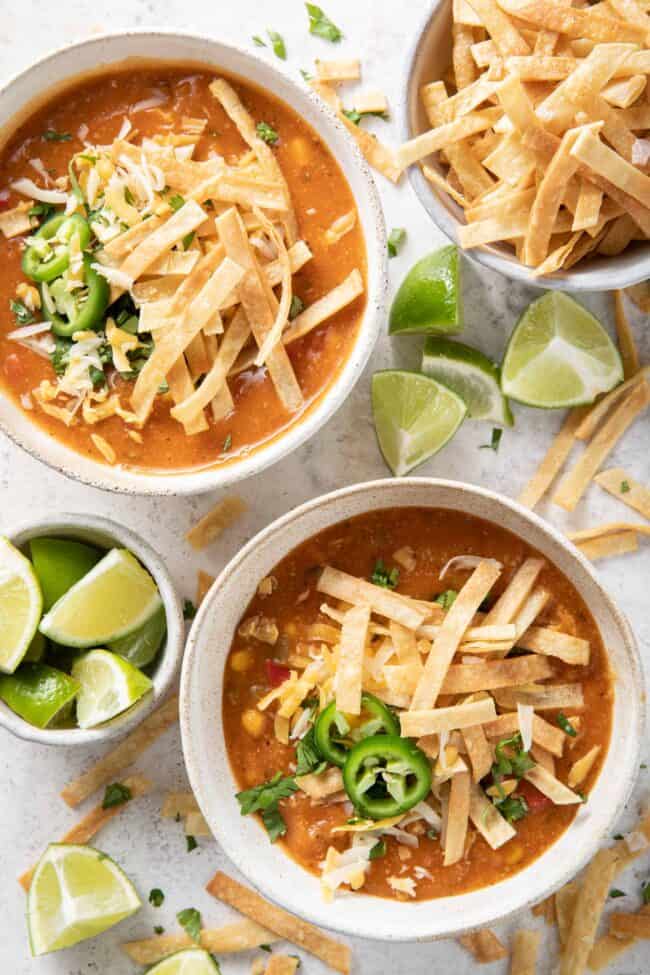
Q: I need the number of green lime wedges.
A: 12